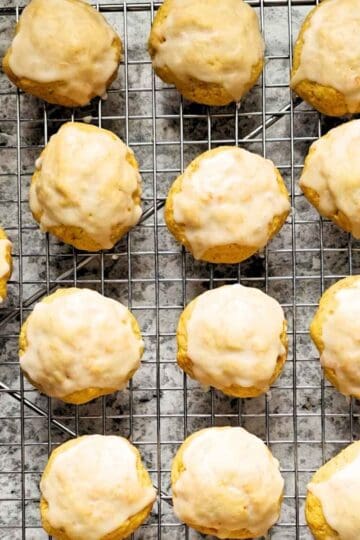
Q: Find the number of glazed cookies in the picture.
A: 13